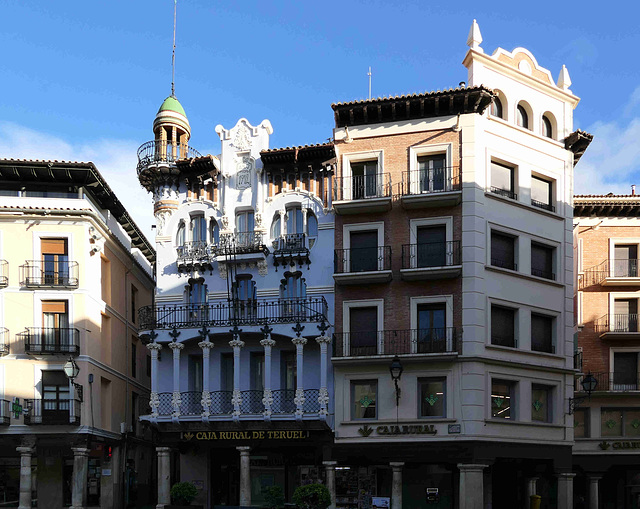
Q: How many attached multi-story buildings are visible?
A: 4